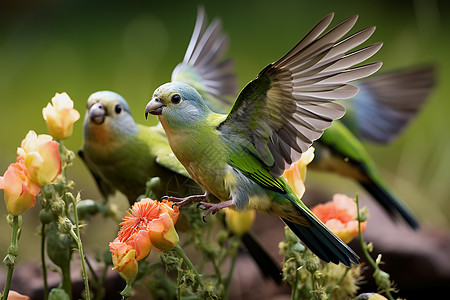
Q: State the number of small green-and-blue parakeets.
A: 3